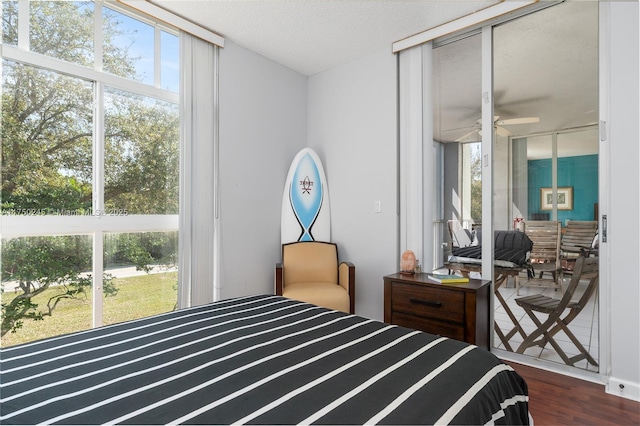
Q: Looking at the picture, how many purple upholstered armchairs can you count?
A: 0